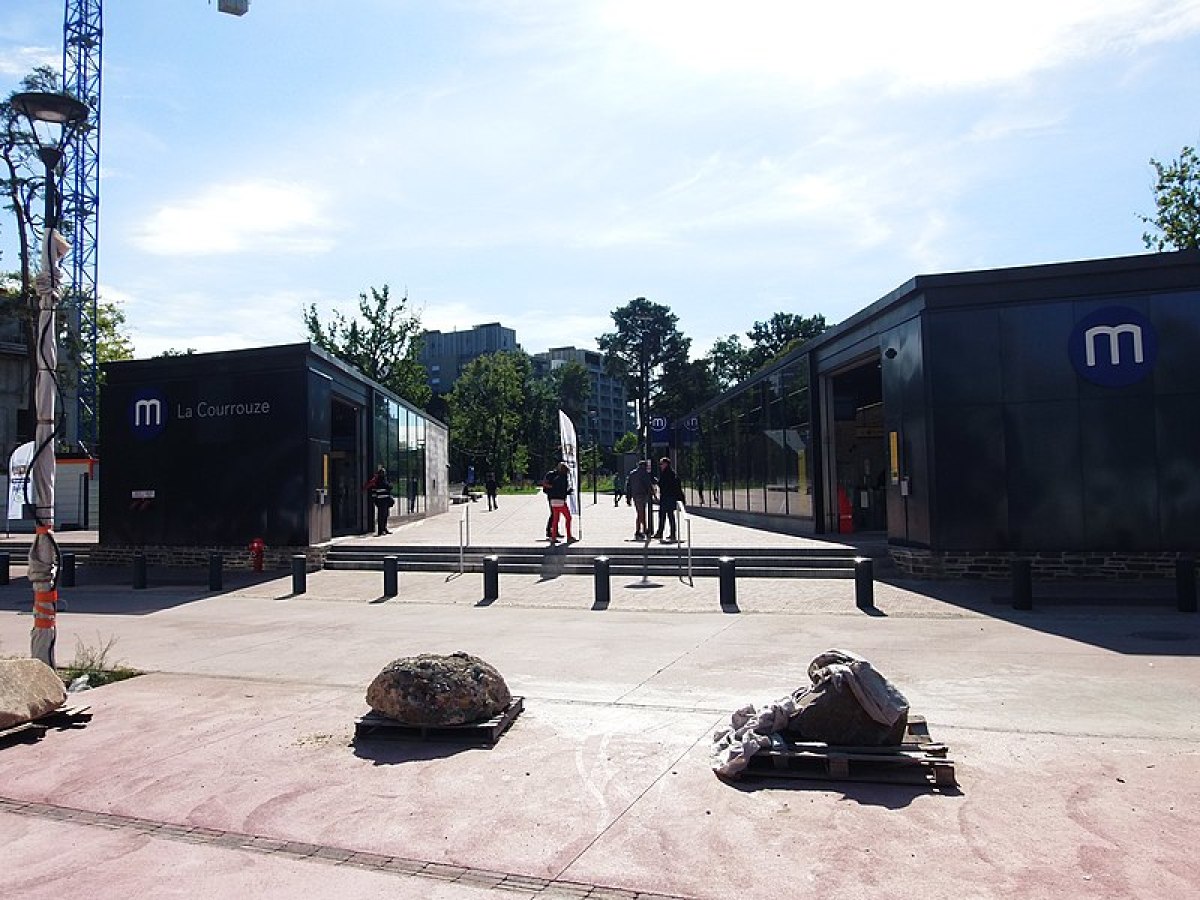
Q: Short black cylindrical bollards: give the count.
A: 12